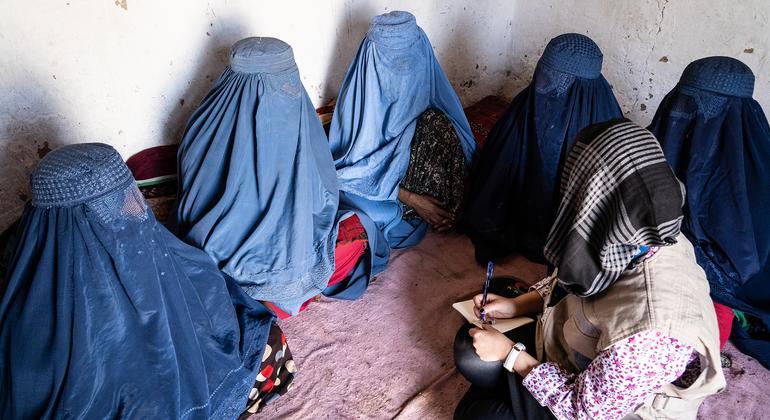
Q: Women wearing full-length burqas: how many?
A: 5